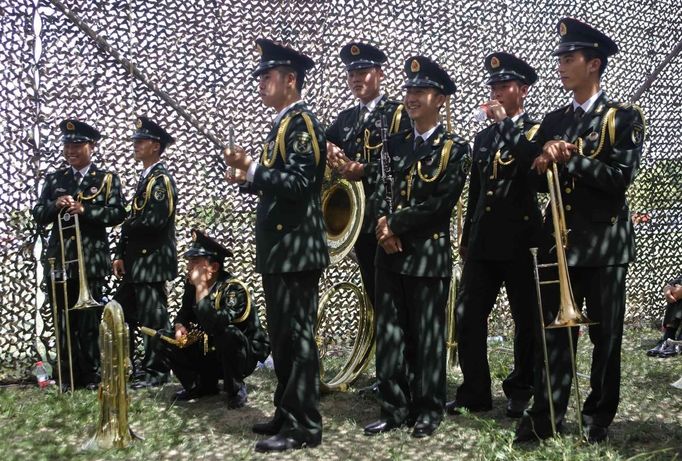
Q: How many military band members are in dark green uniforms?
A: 8